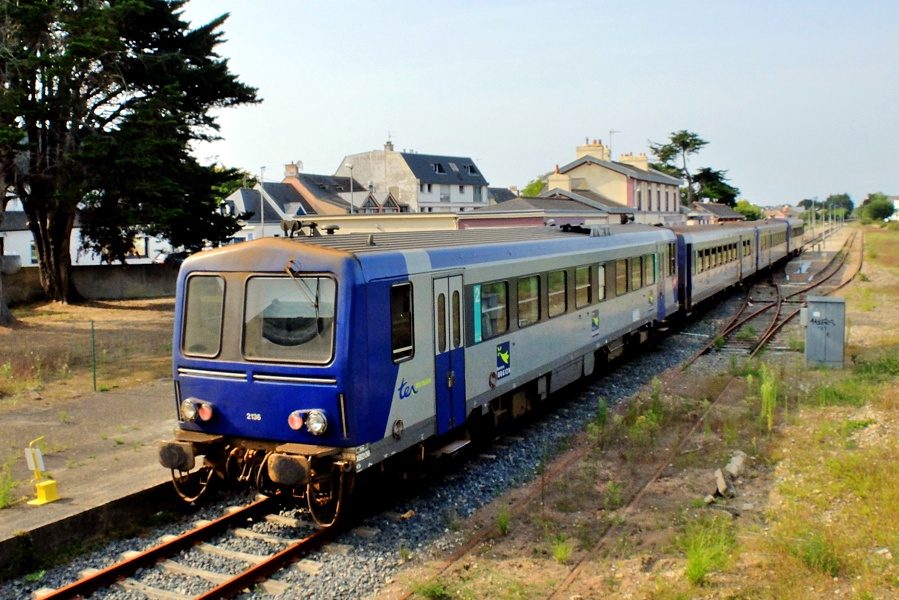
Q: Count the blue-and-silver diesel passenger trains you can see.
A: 1